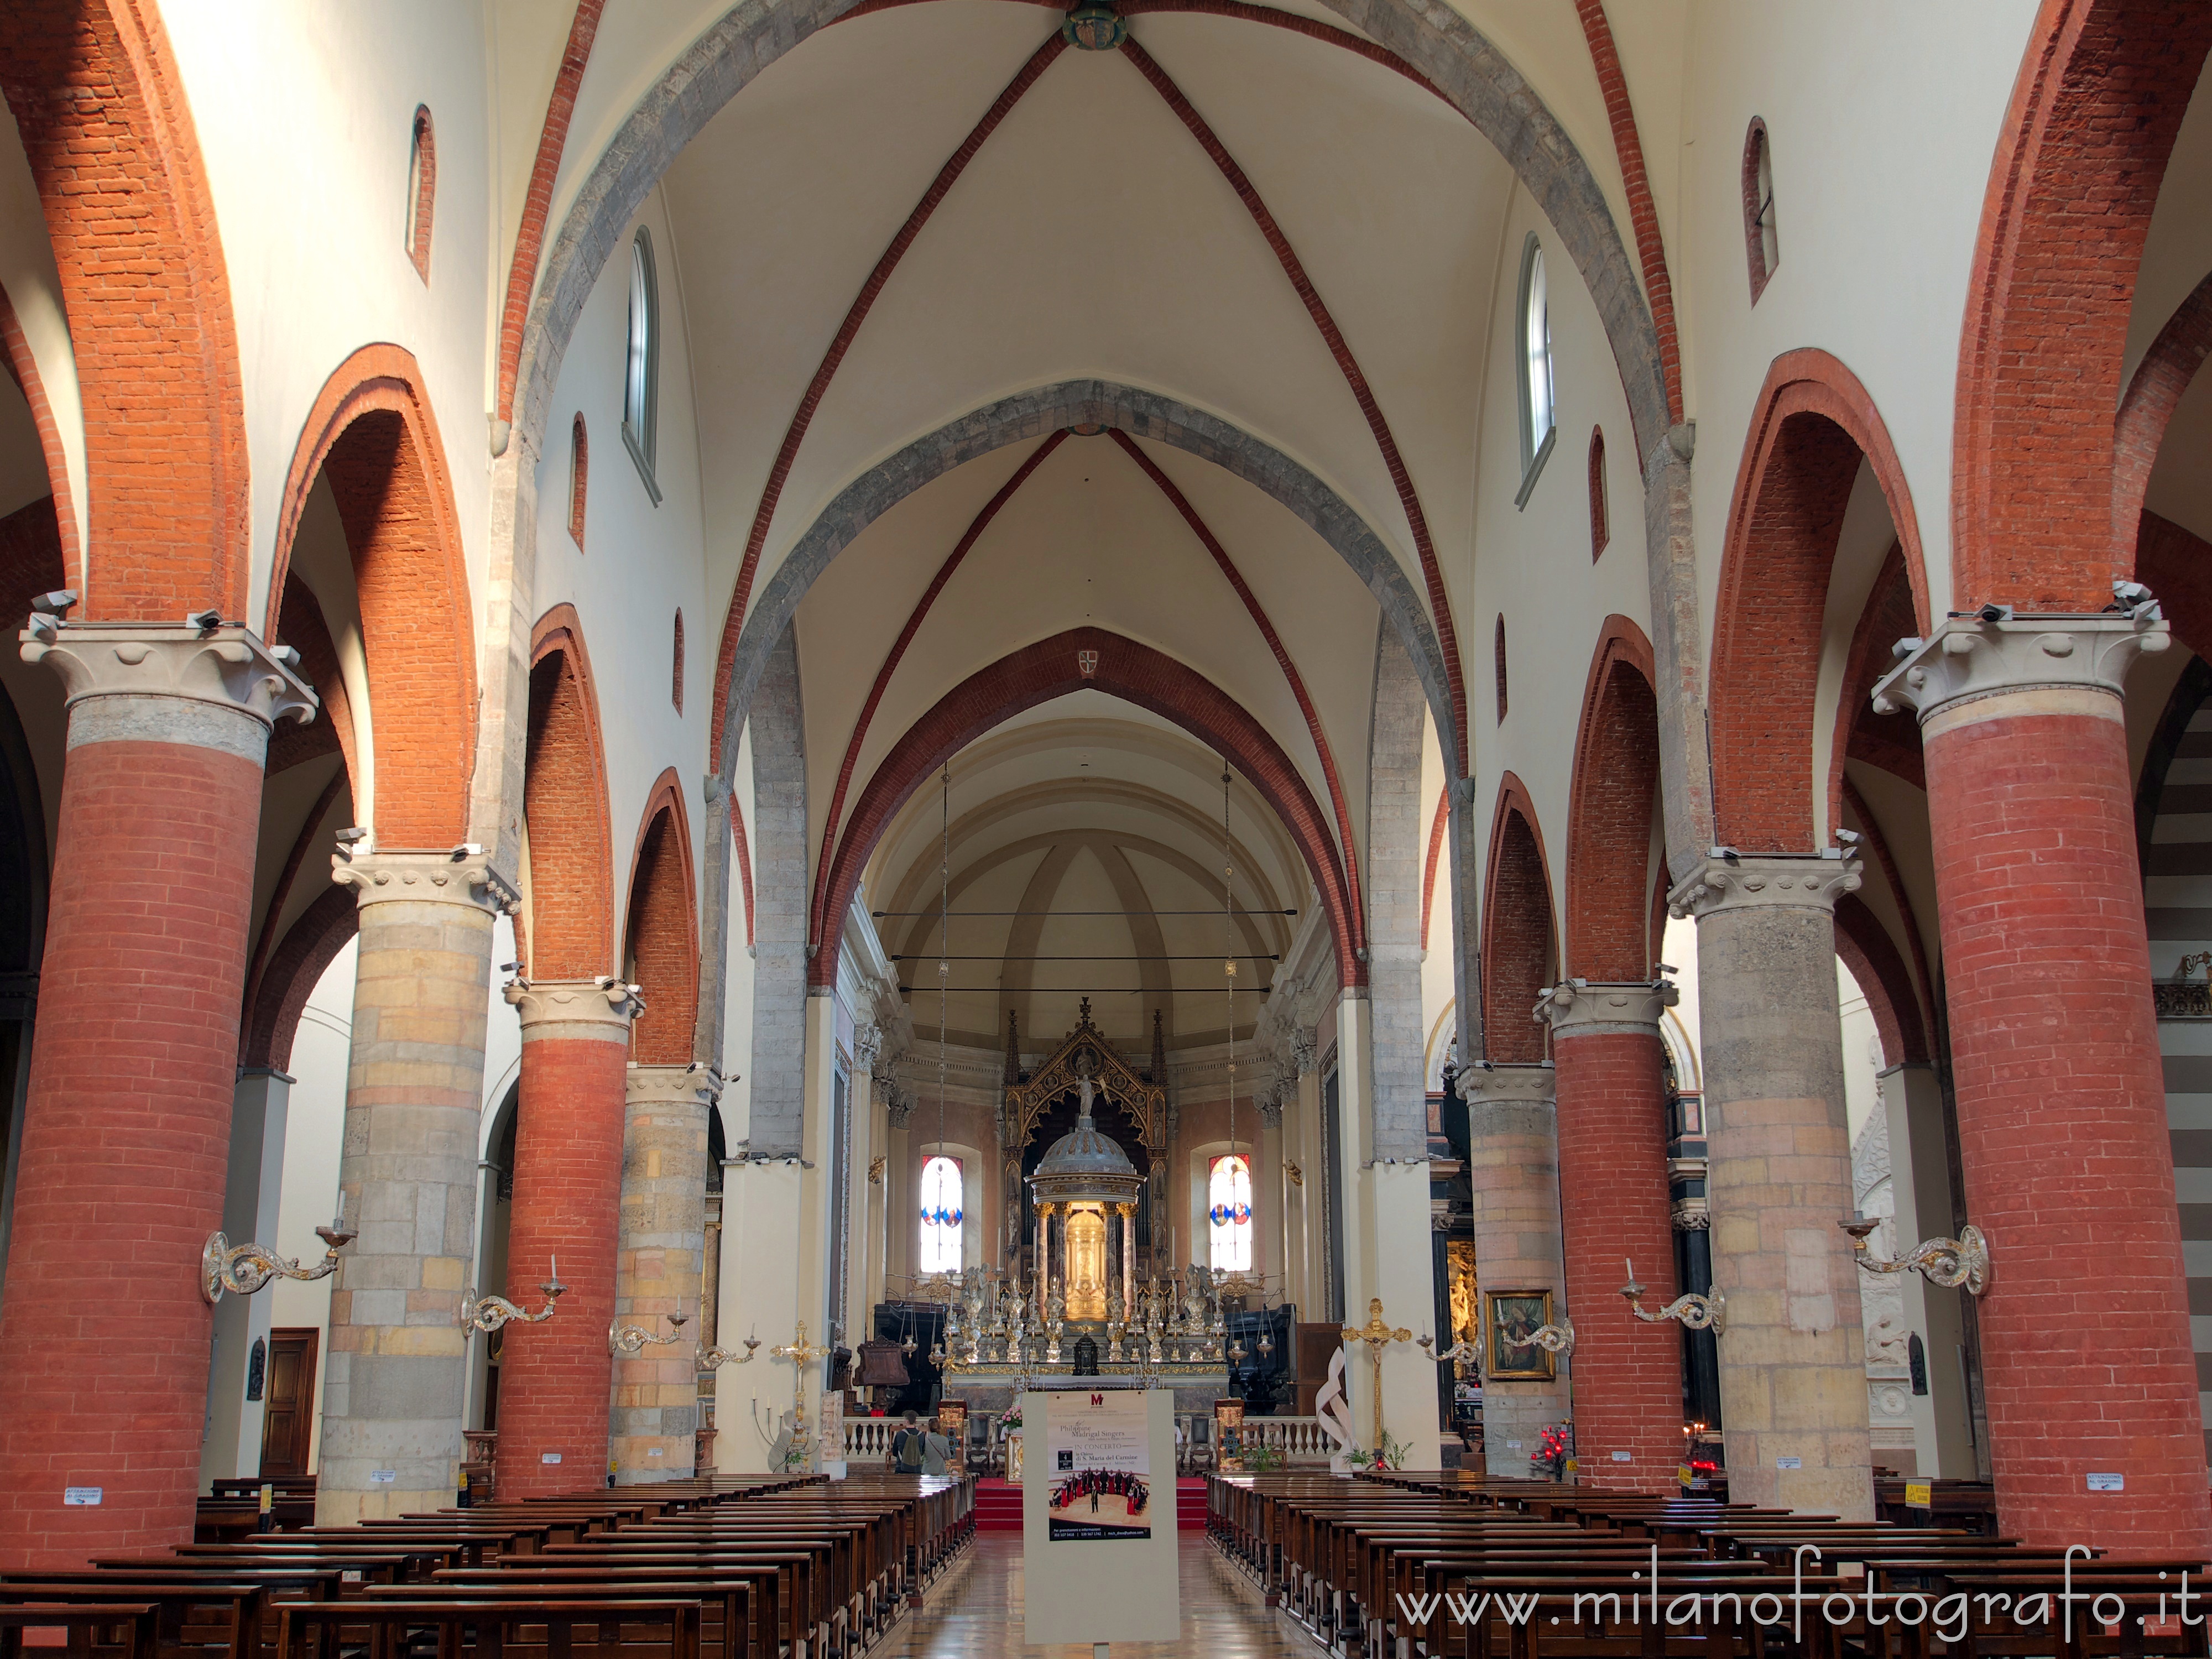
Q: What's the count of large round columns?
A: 8